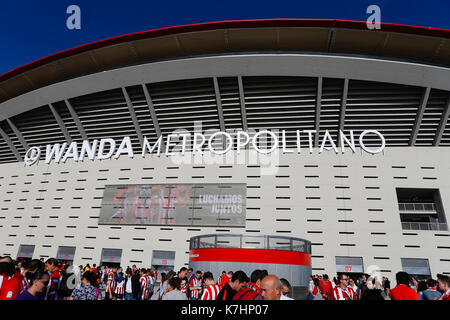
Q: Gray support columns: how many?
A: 12